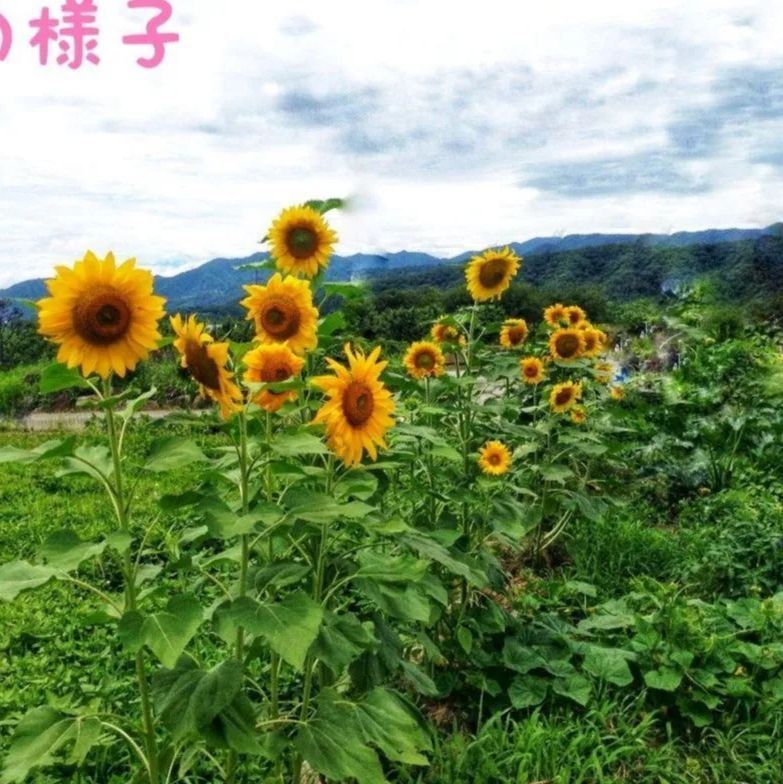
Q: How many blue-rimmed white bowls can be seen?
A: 0